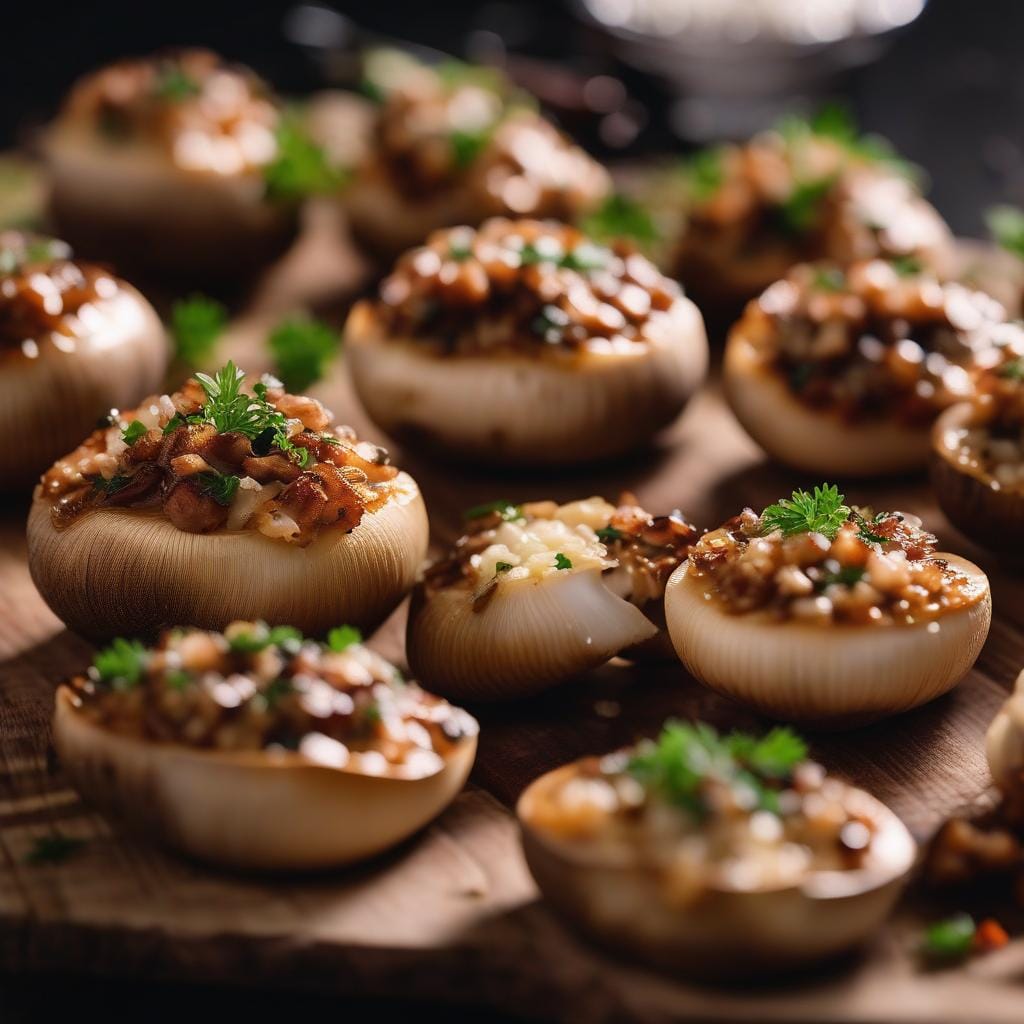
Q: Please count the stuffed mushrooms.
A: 13